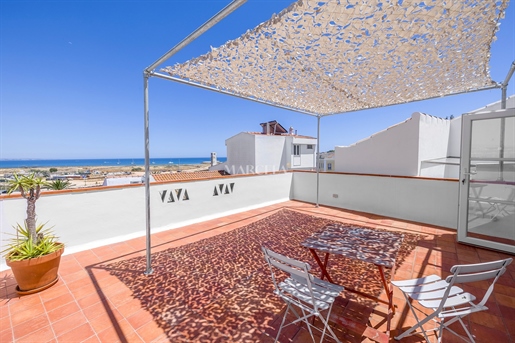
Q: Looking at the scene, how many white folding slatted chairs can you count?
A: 2